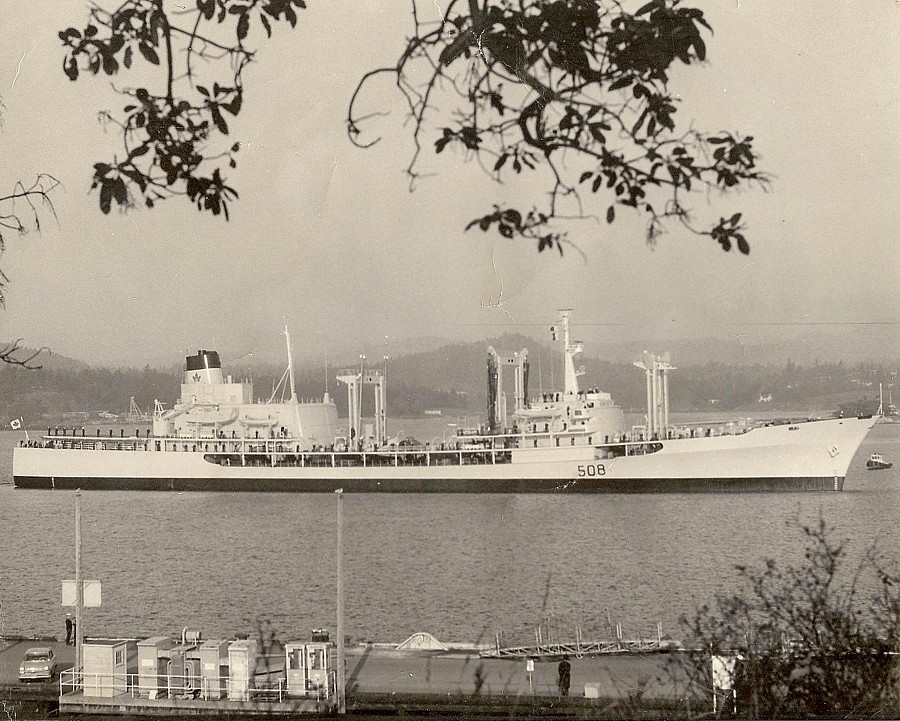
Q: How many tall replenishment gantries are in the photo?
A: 3